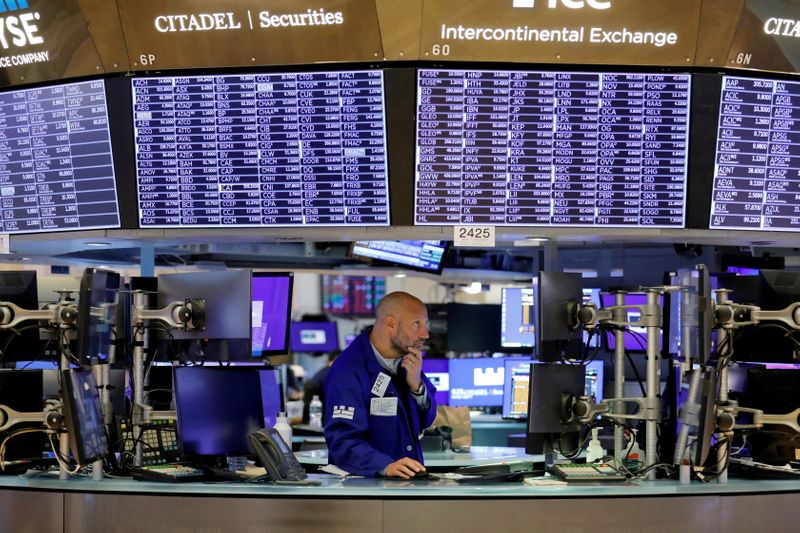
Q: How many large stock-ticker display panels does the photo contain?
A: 4